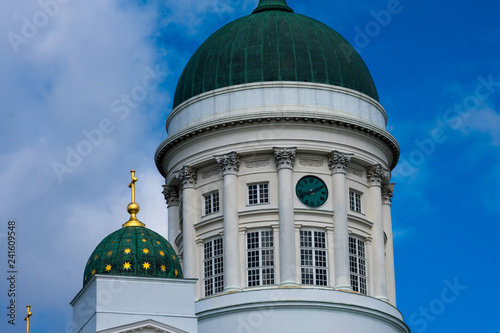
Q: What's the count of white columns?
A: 7